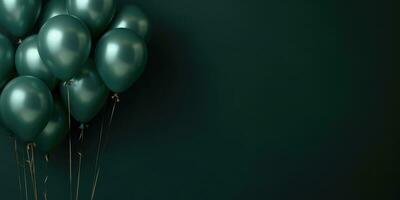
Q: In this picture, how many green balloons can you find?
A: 11